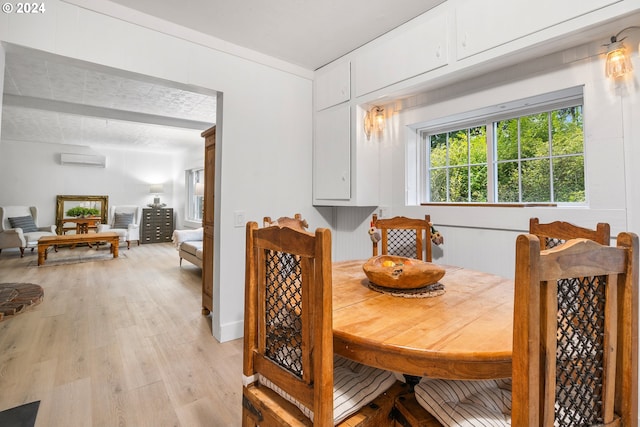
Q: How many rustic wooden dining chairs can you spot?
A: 5